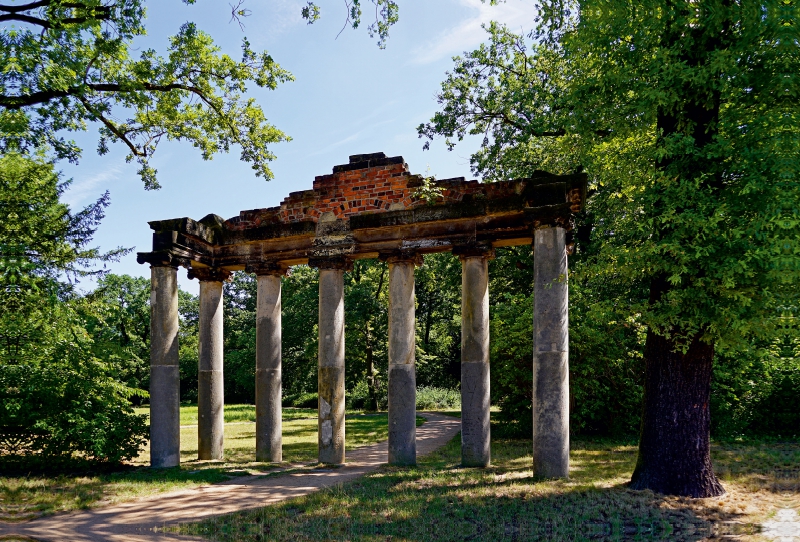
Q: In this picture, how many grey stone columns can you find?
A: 7